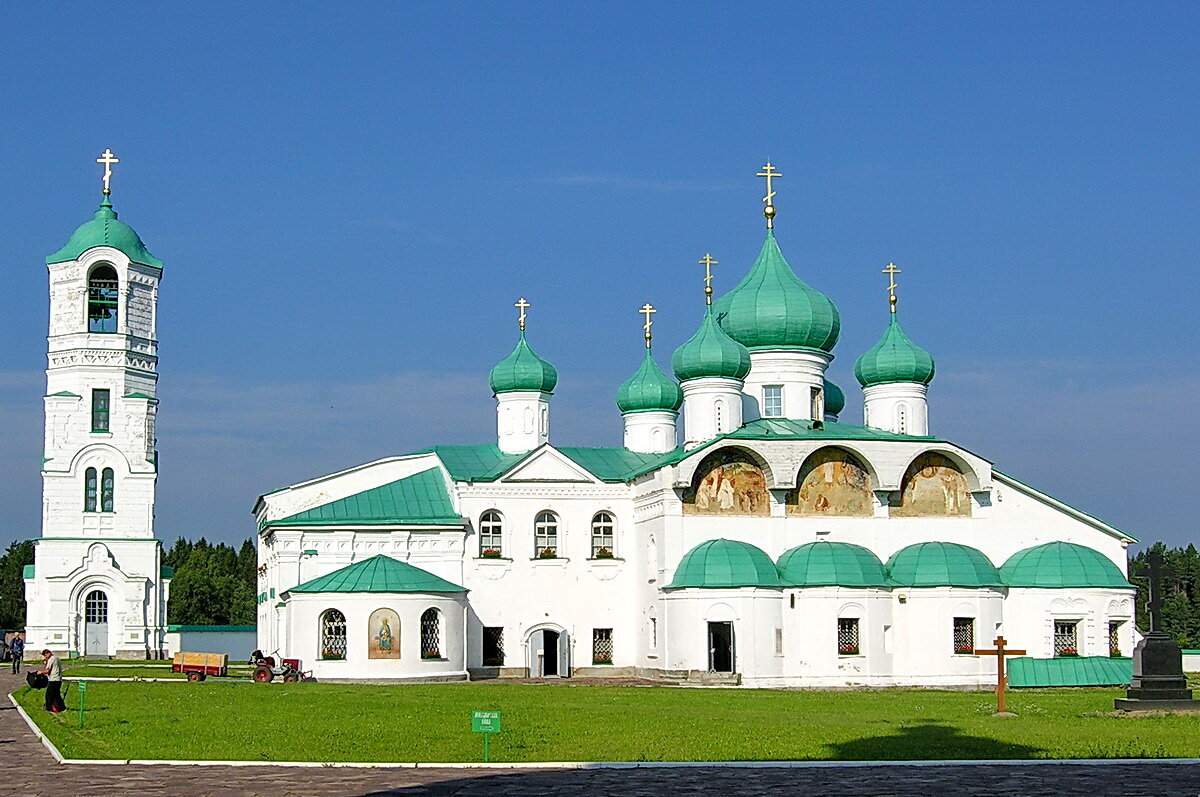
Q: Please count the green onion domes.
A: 6